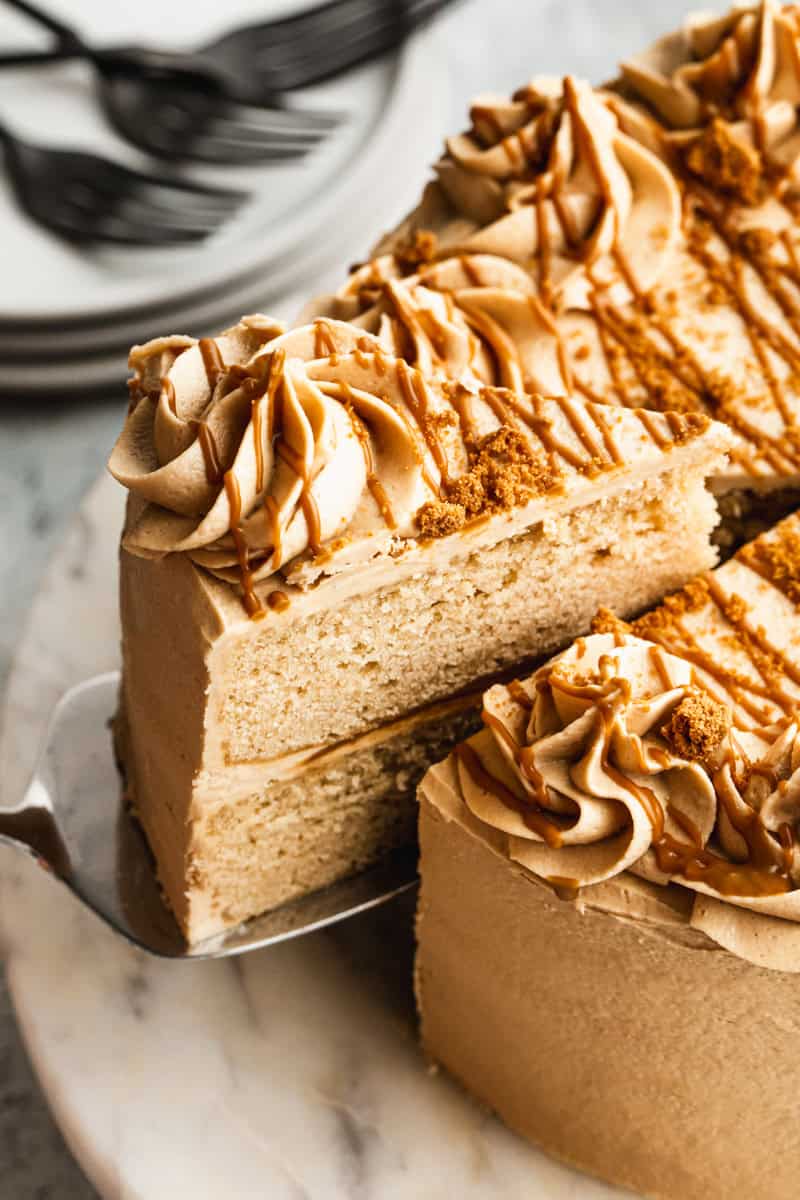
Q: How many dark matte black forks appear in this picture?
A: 3